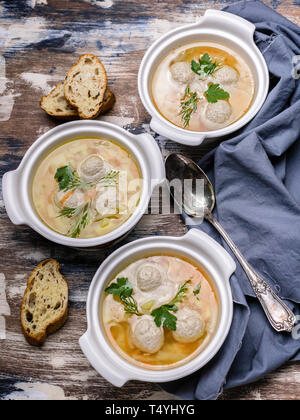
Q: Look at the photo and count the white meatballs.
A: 9